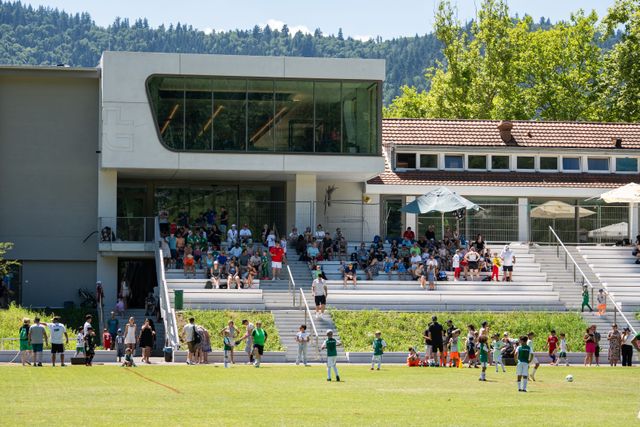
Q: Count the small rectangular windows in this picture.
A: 10